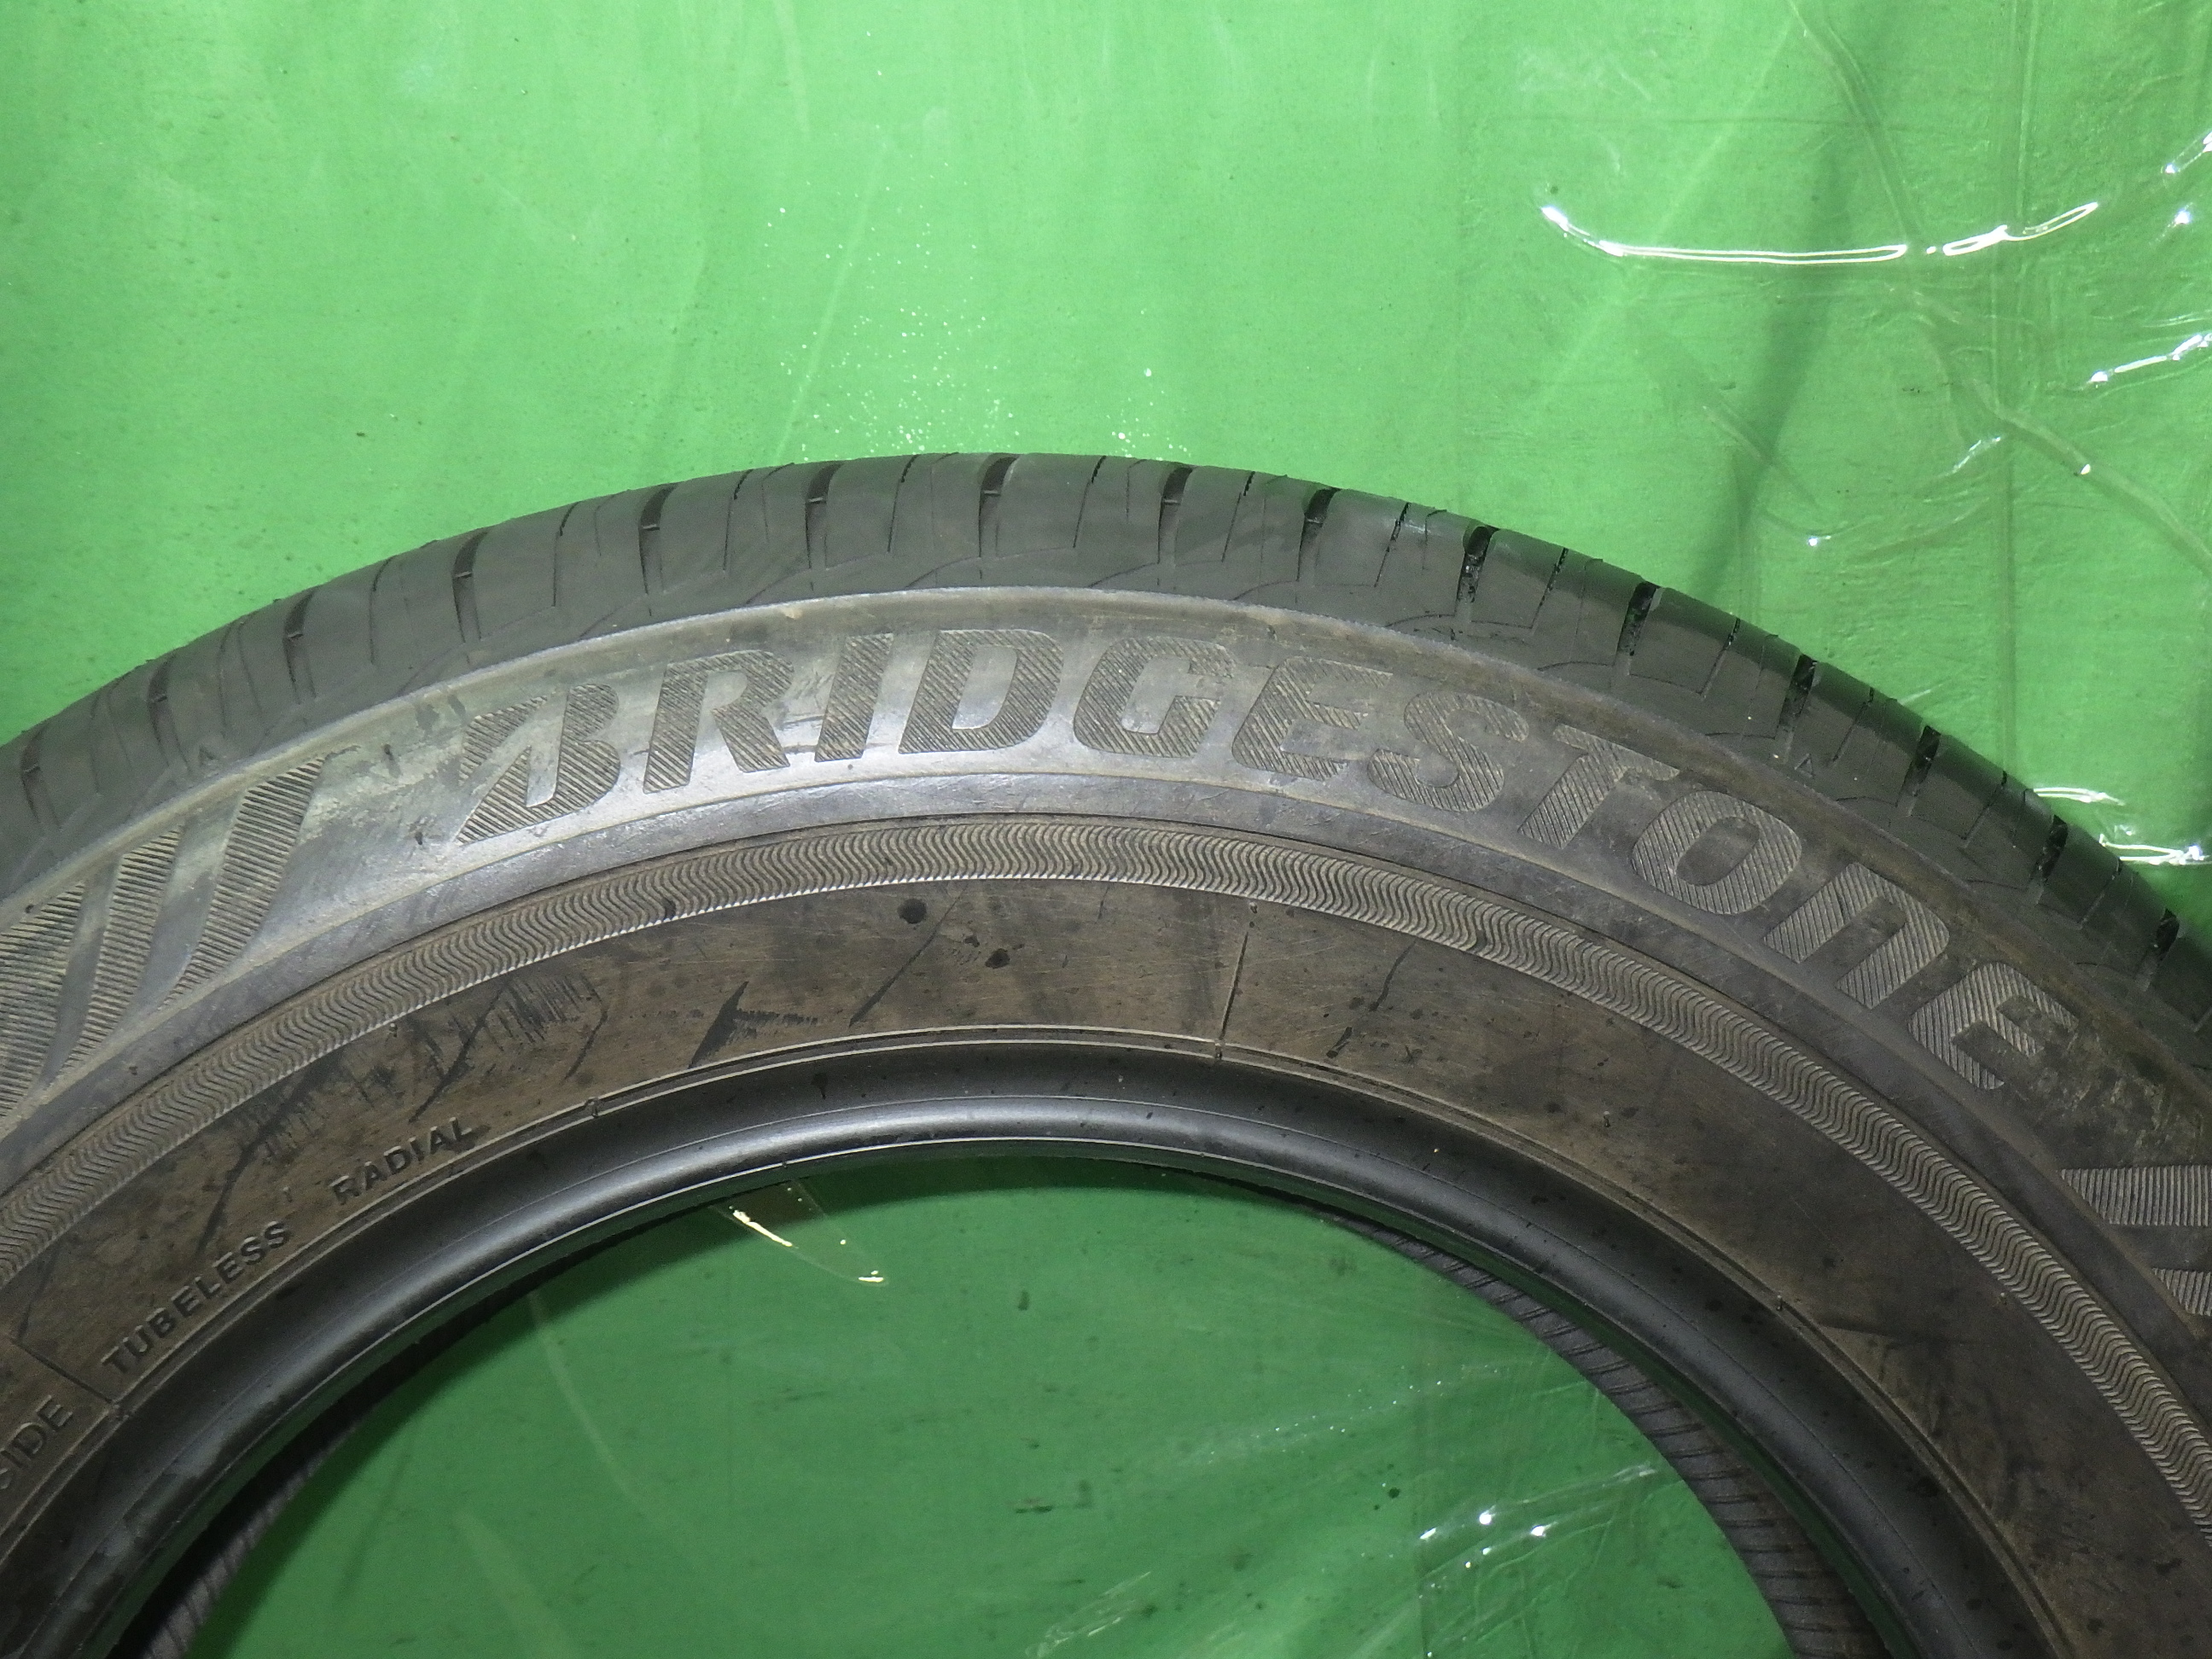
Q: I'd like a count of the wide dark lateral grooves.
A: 15